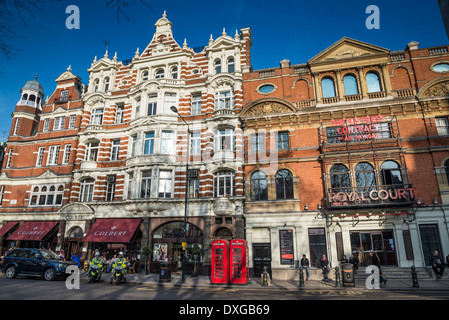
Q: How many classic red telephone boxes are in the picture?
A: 2